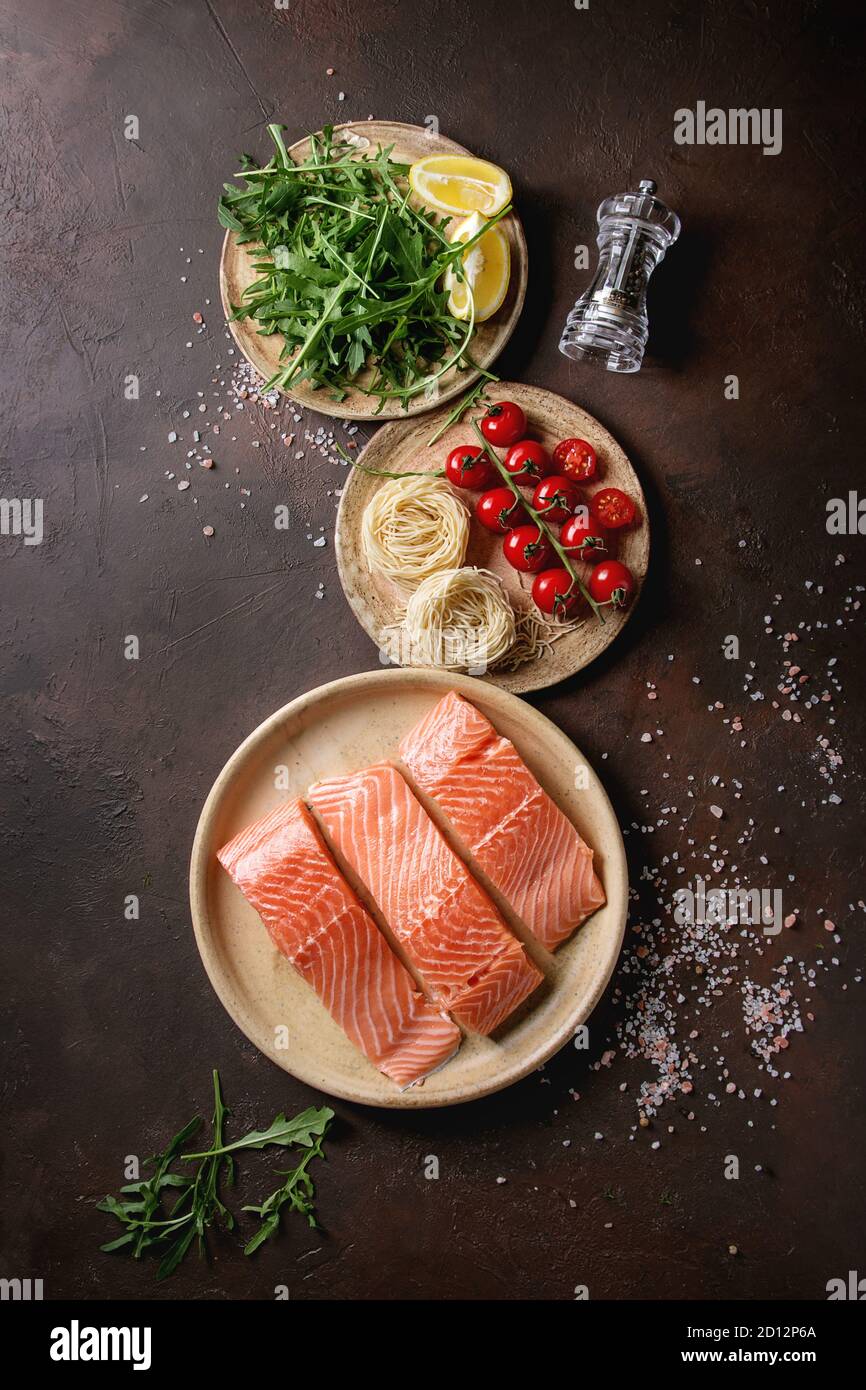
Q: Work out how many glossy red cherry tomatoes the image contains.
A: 11